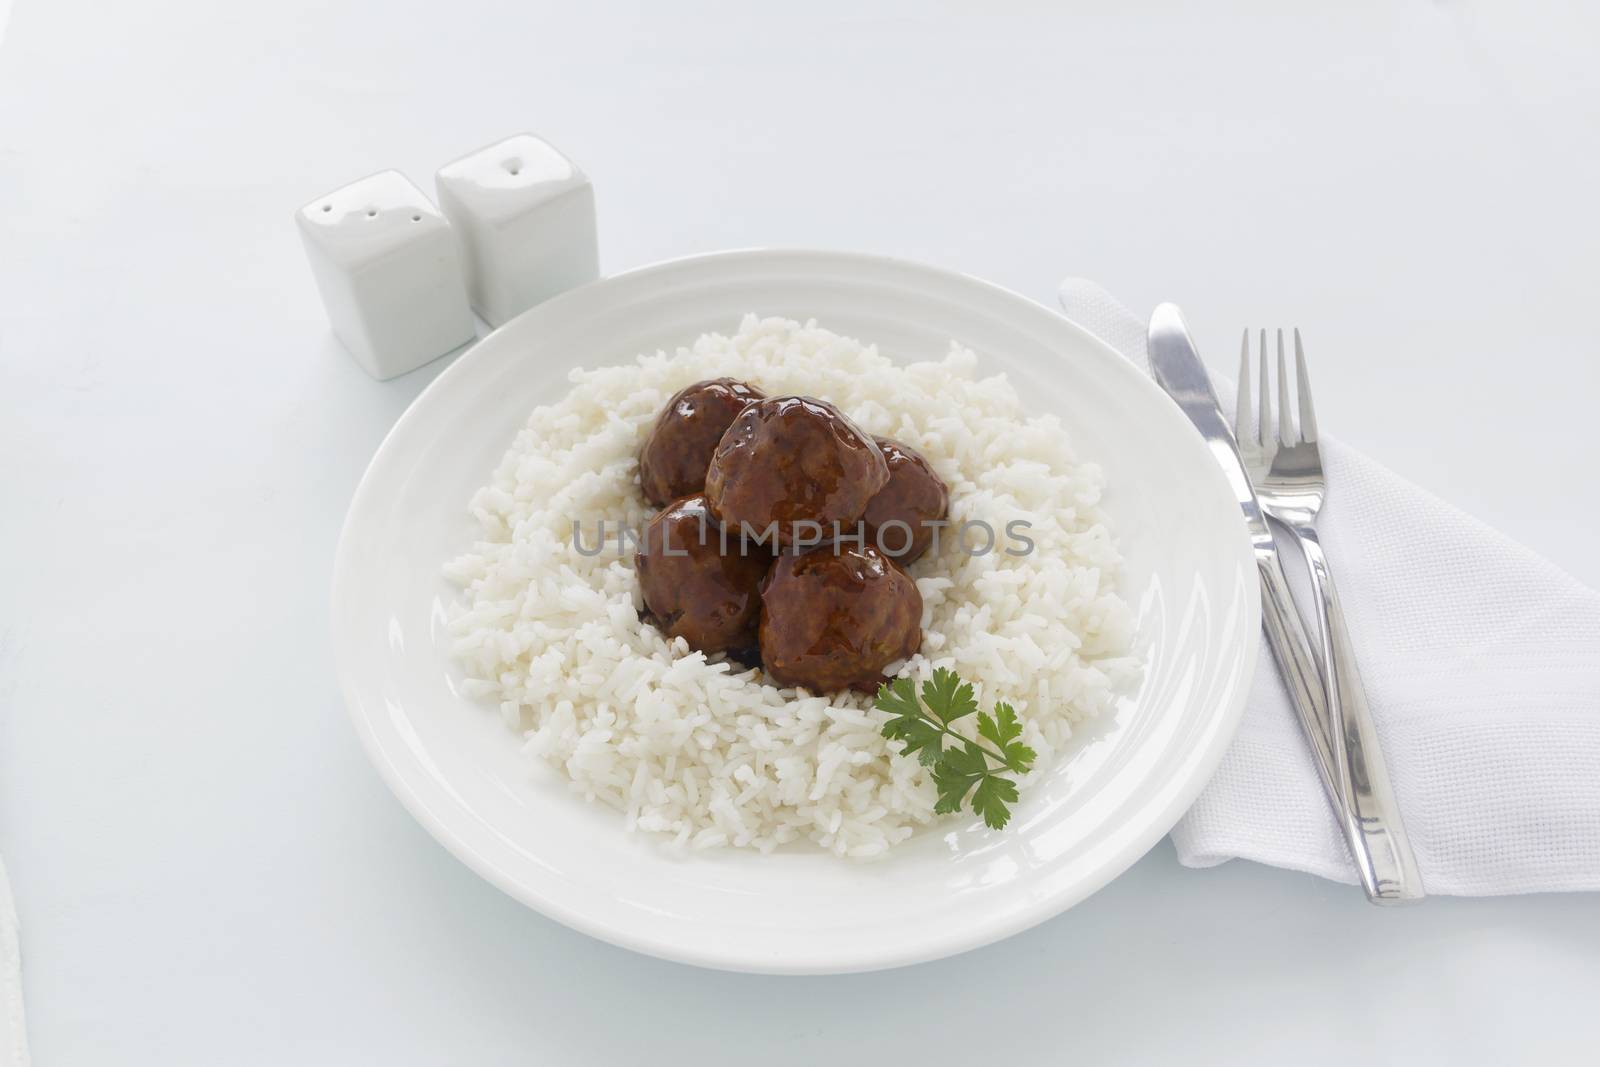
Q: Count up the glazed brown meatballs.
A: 5